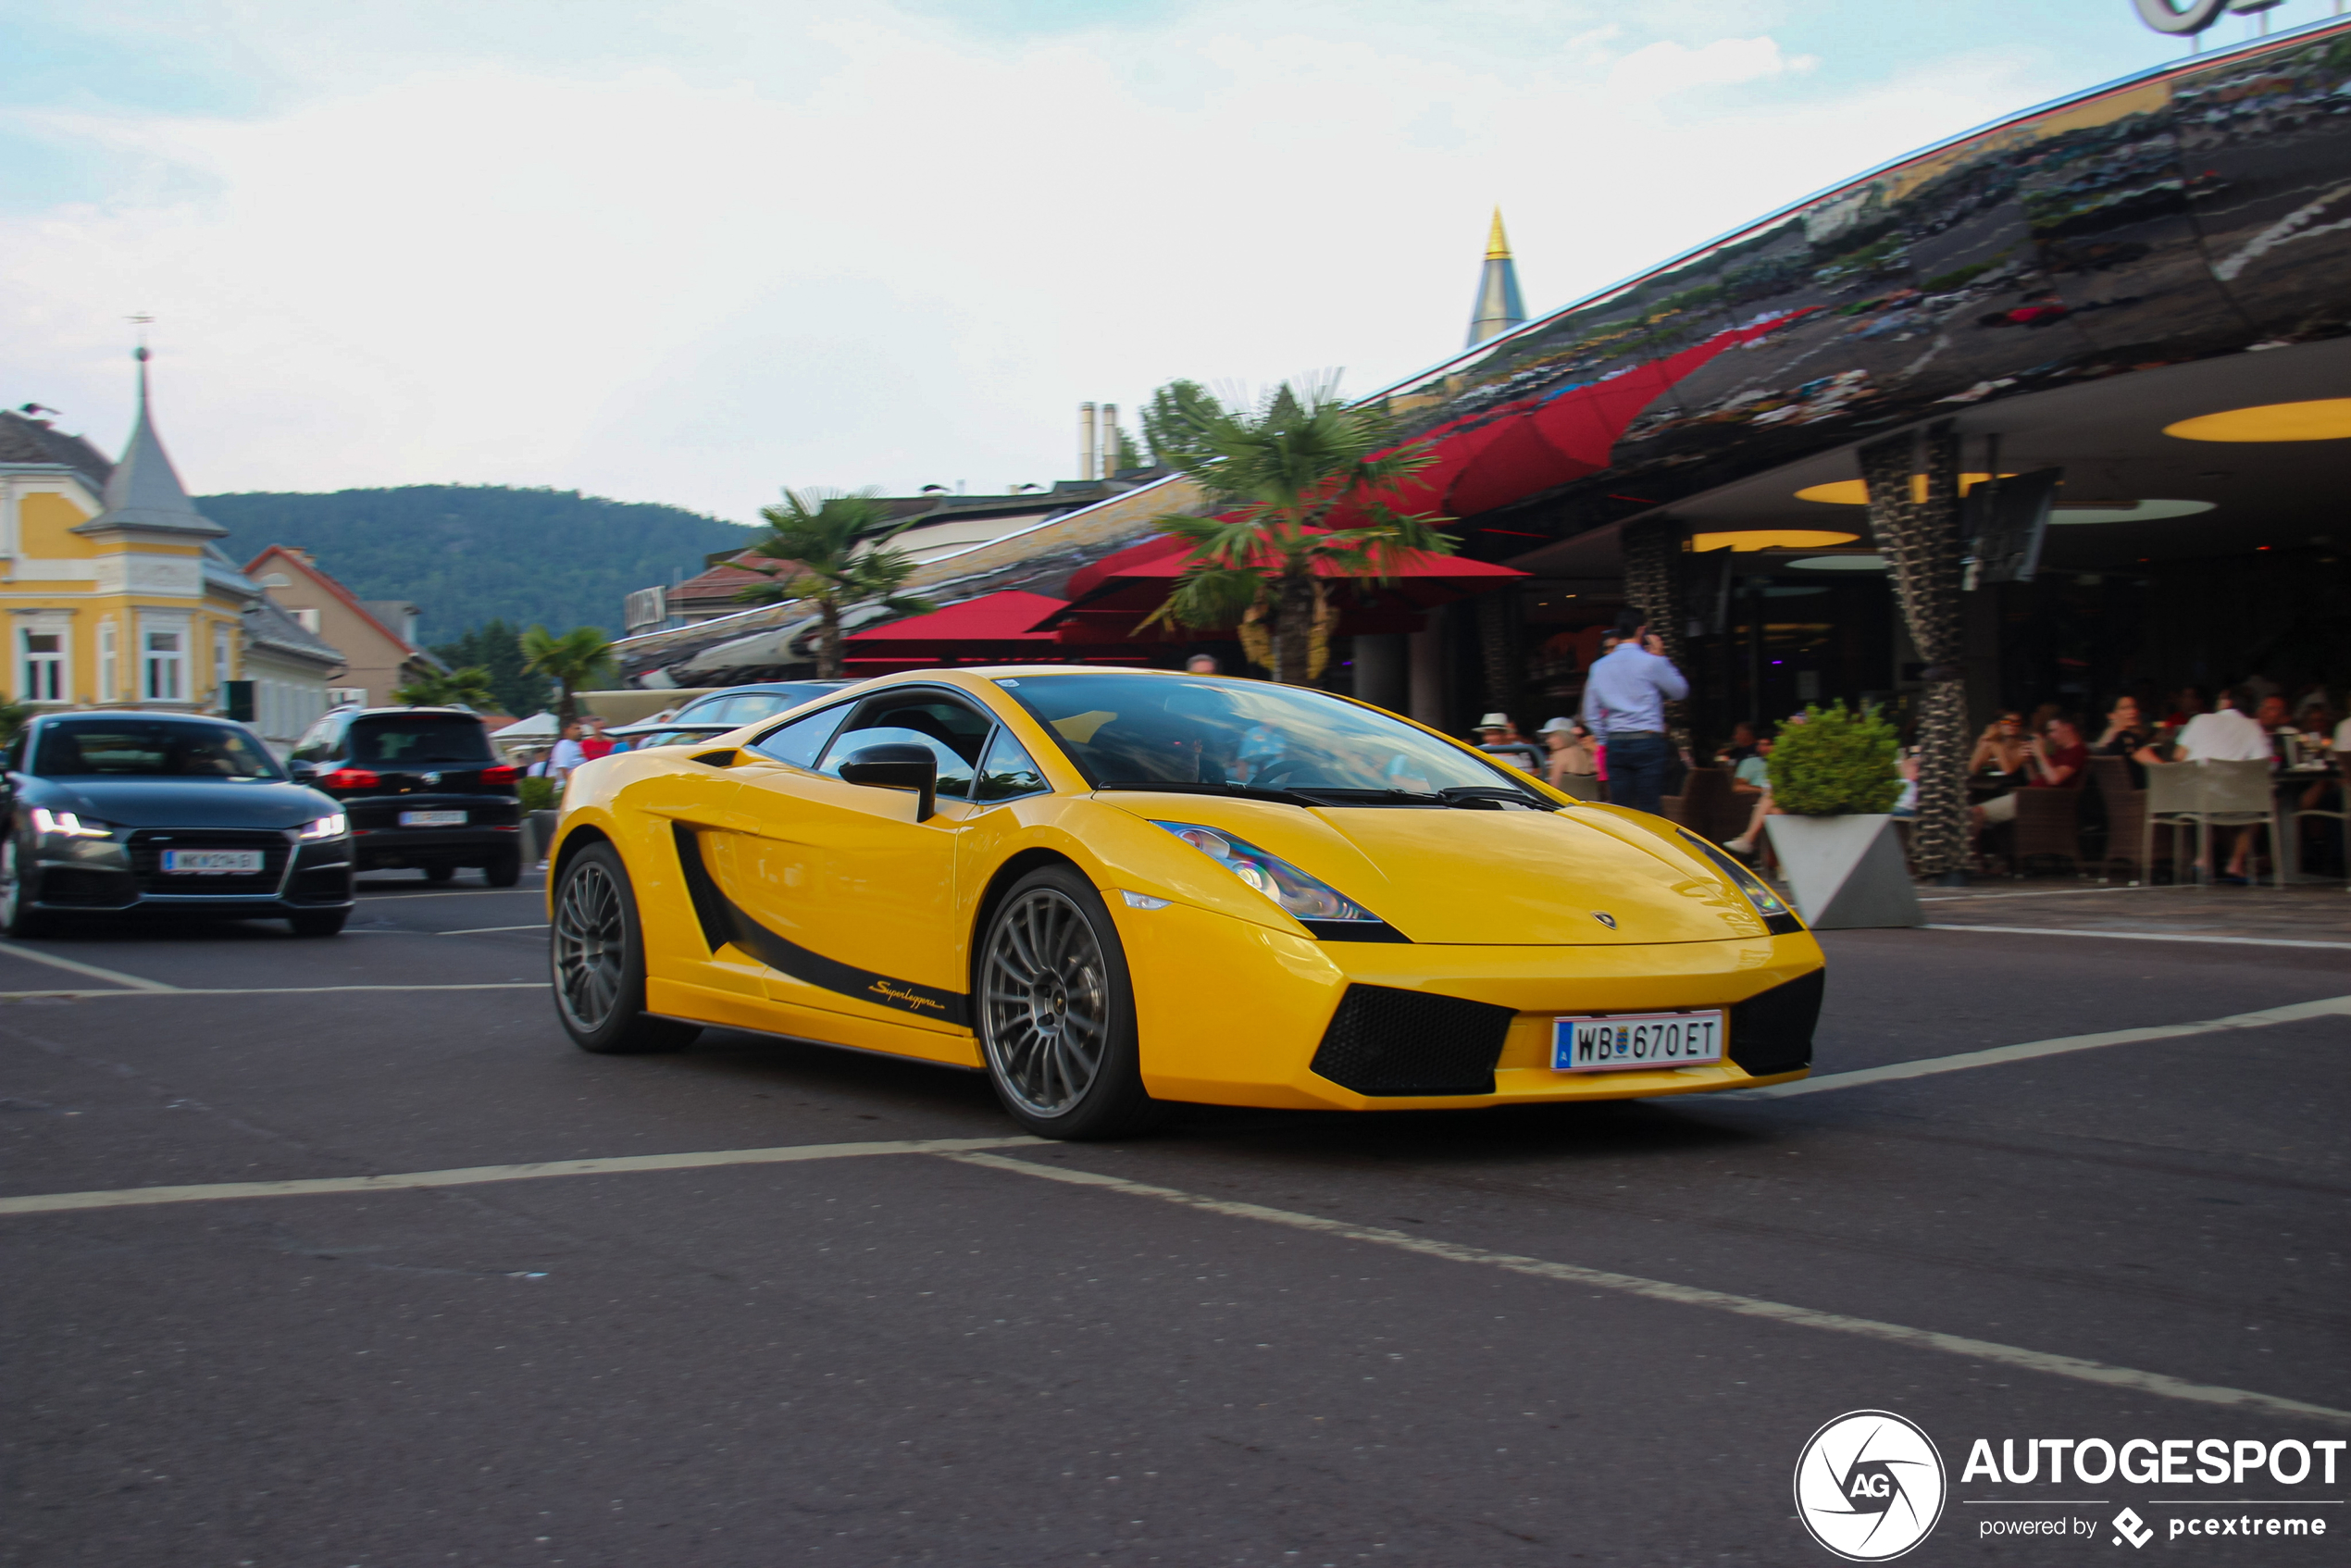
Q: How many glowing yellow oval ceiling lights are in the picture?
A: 3